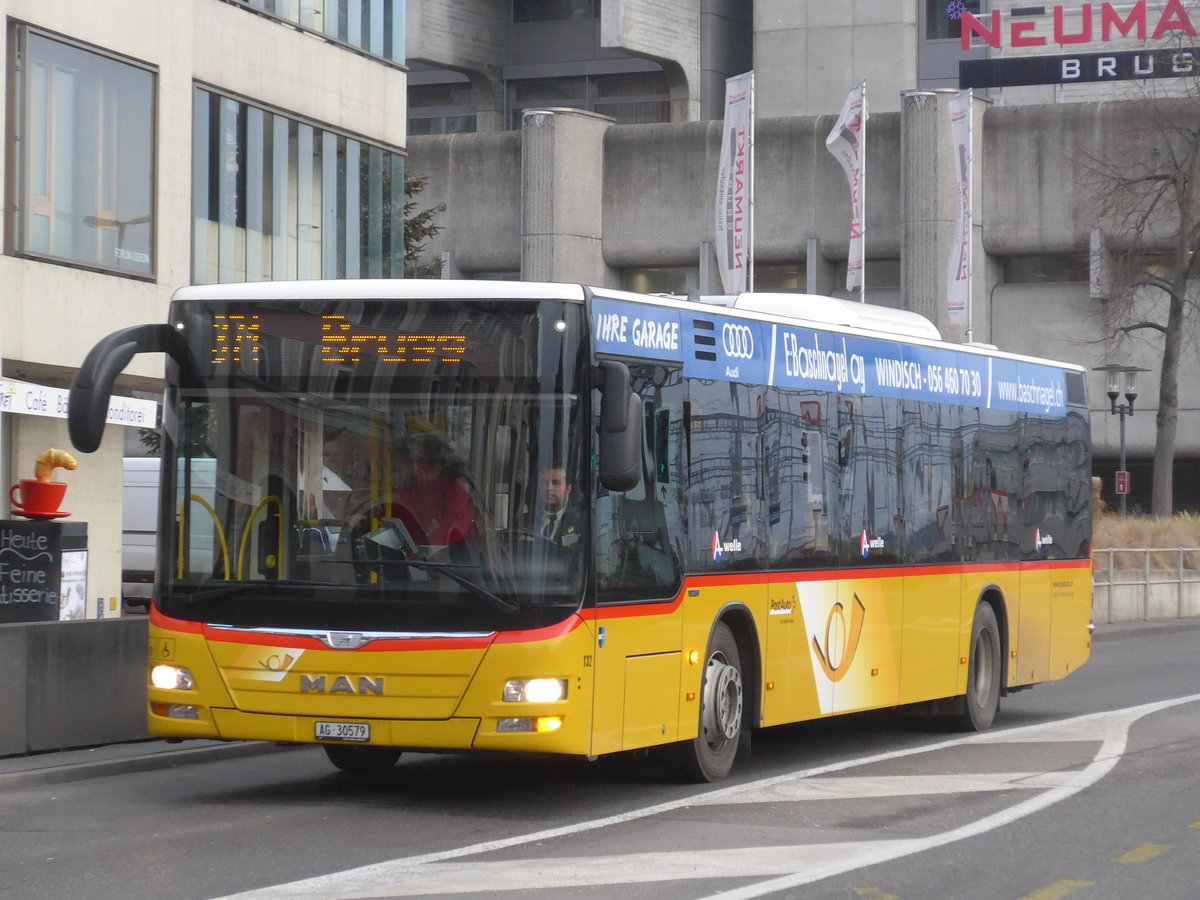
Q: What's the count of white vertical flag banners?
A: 3